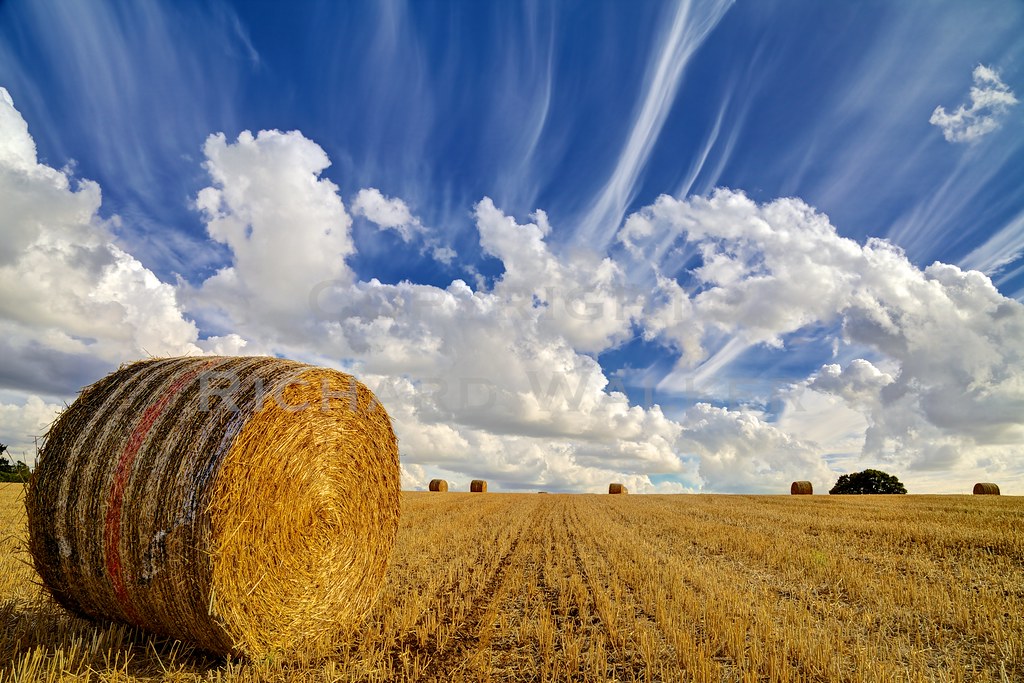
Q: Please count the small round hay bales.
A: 5